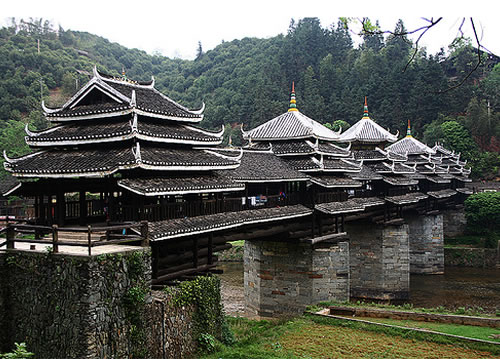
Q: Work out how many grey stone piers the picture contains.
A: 3